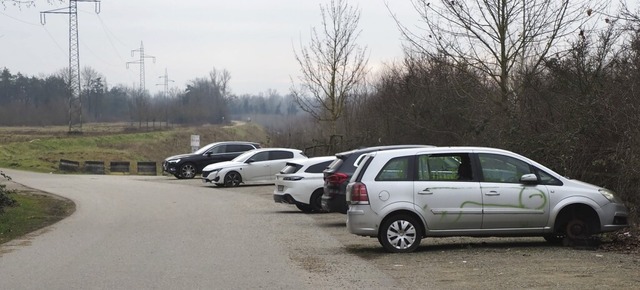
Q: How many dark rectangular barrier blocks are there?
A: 4